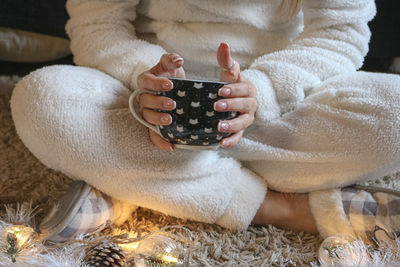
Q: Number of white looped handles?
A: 1